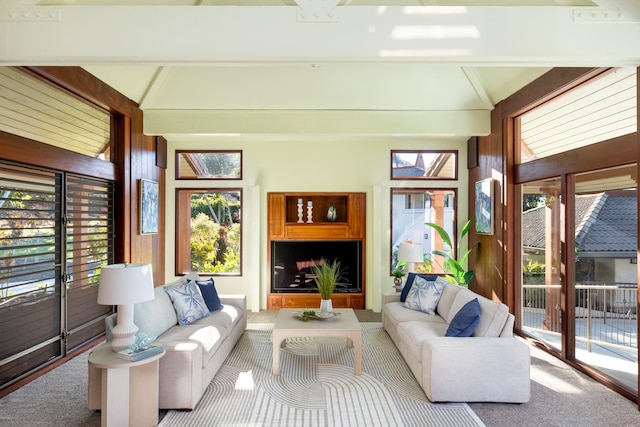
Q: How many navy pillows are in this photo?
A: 3